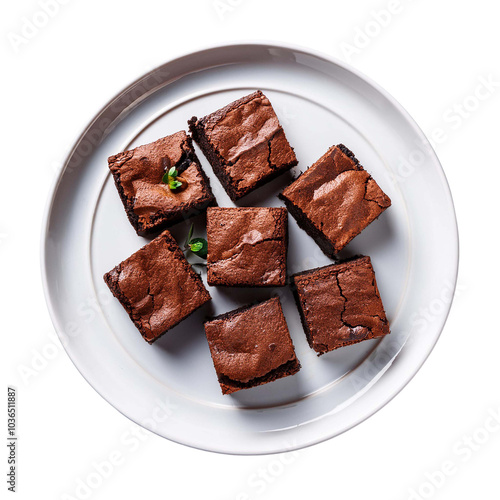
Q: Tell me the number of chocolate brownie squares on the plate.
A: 7